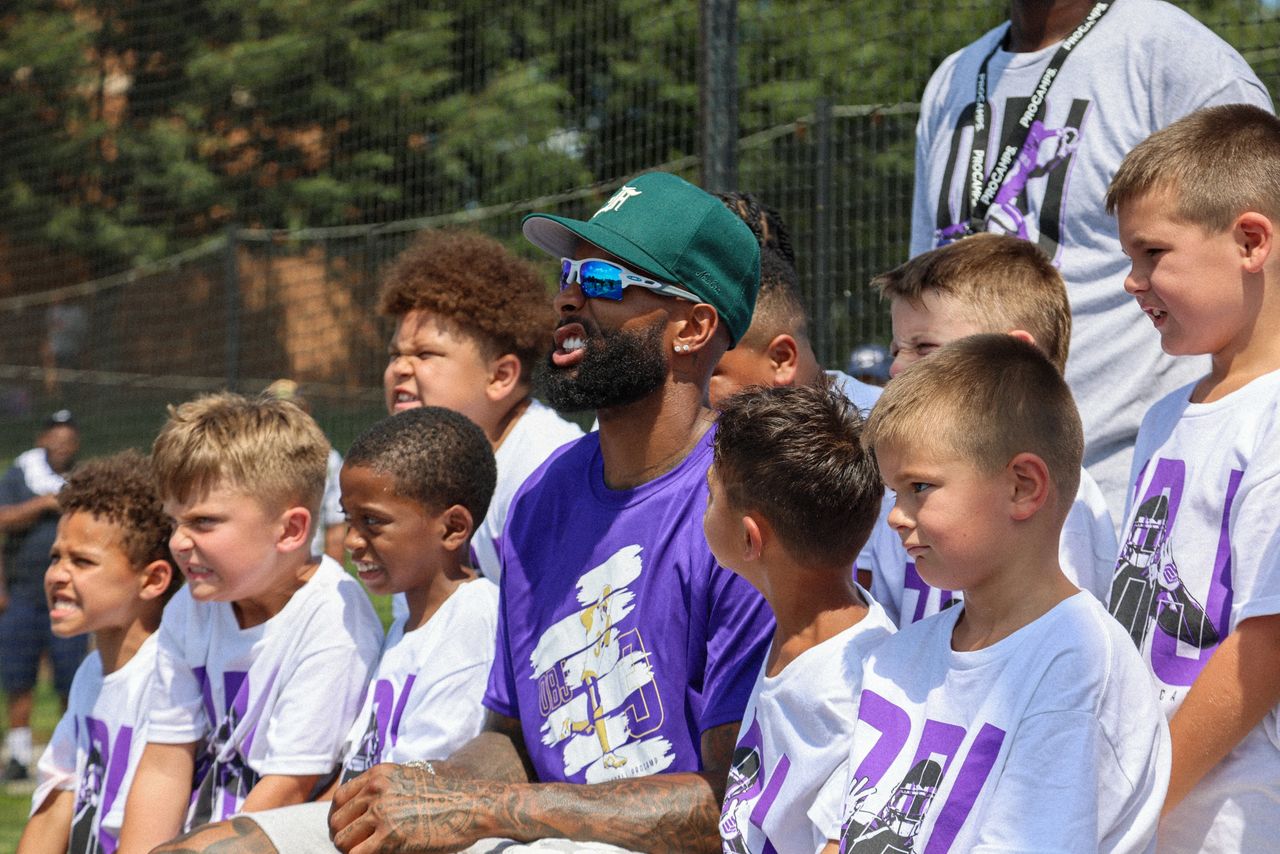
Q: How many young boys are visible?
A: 9